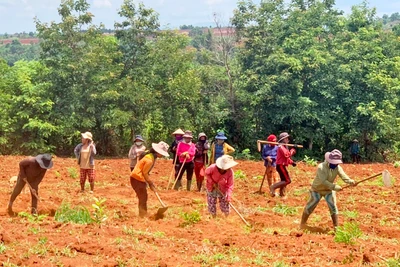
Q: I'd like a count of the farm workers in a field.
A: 13